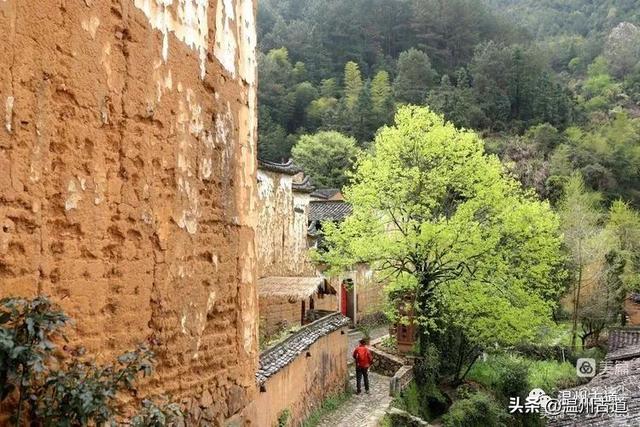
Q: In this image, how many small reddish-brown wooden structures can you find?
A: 1